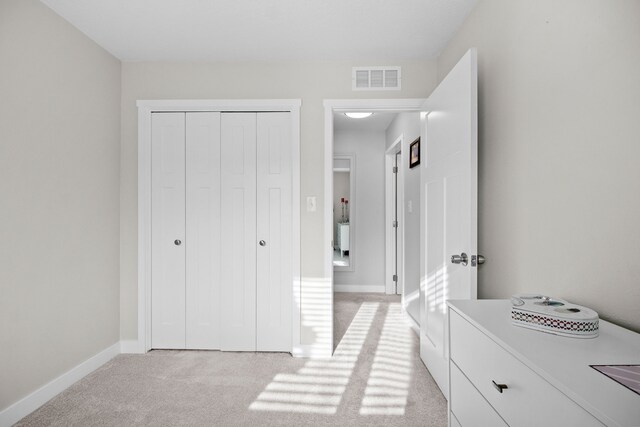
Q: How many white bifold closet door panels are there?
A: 4